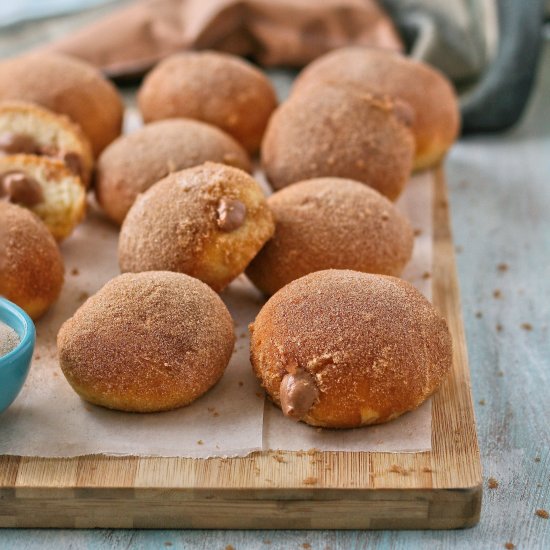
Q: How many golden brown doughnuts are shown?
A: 11